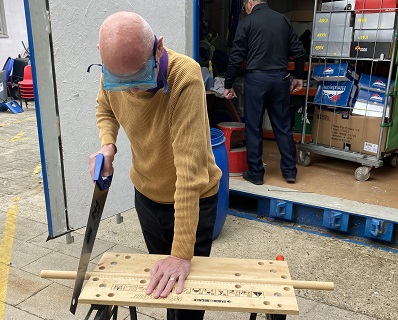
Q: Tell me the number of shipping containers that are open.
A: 1